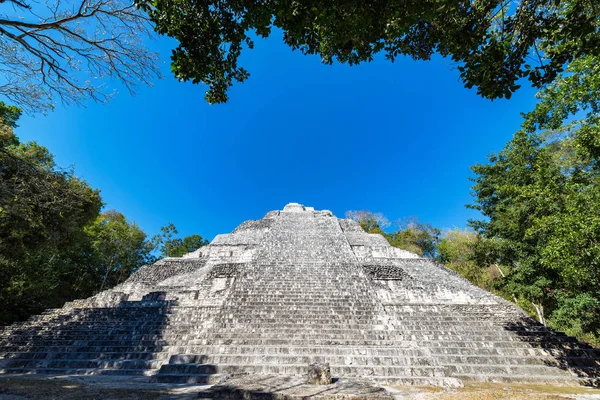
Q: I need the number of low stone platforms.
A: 1